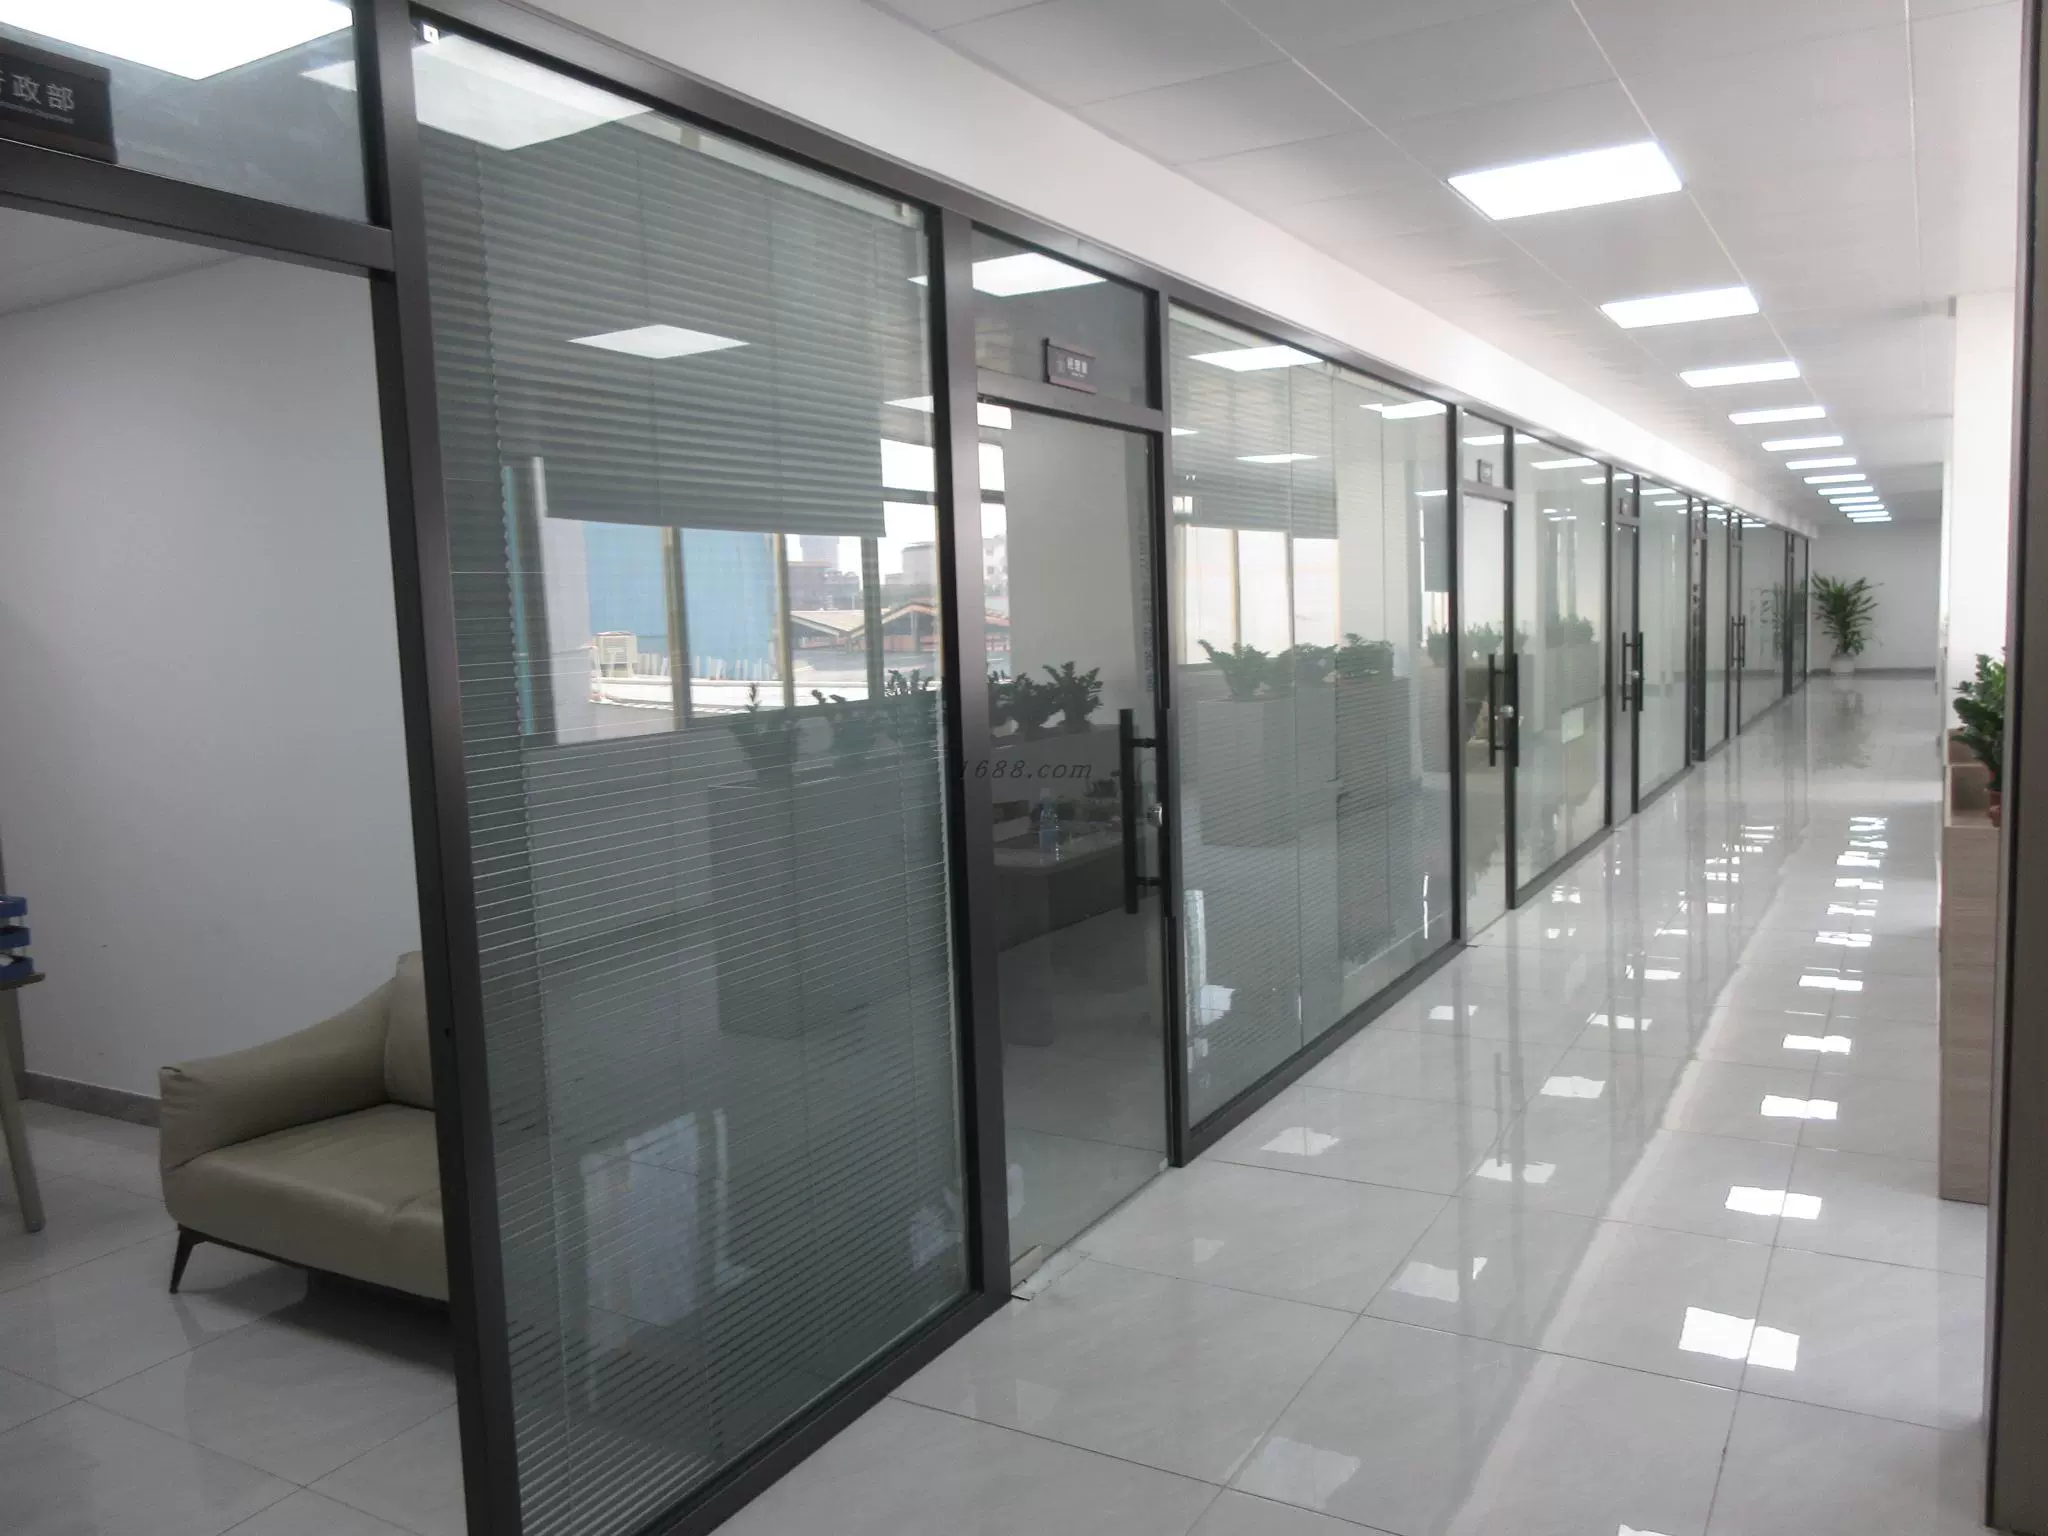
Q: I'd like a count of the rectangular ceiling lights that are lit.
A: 12